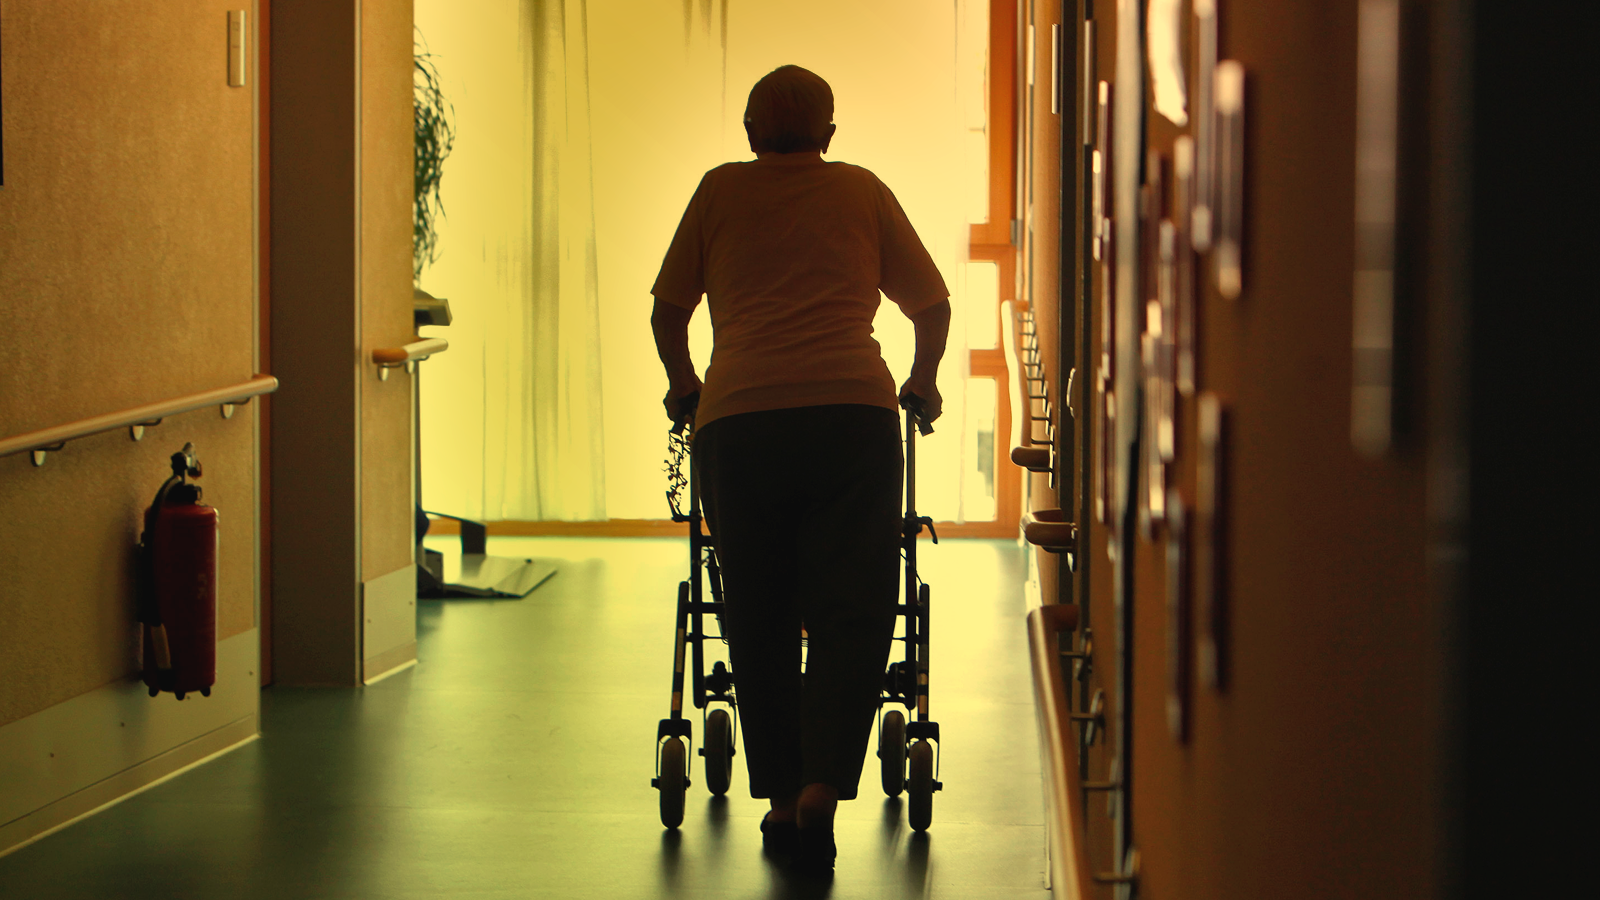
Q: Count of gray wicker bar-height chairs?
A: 0